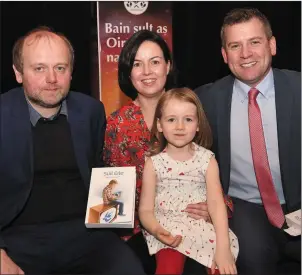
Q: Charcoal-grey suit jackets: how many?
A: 1